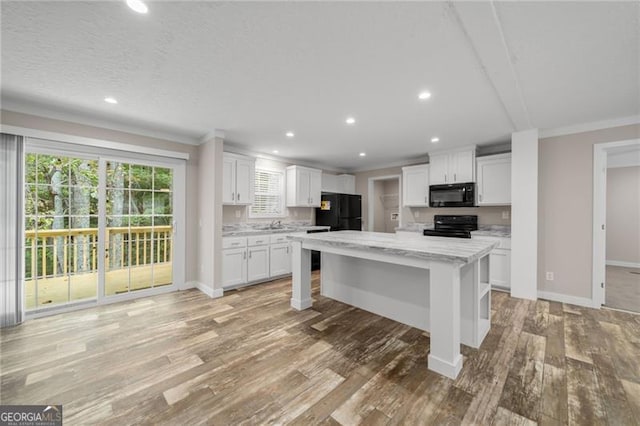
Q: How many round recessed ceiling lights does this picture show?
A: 8